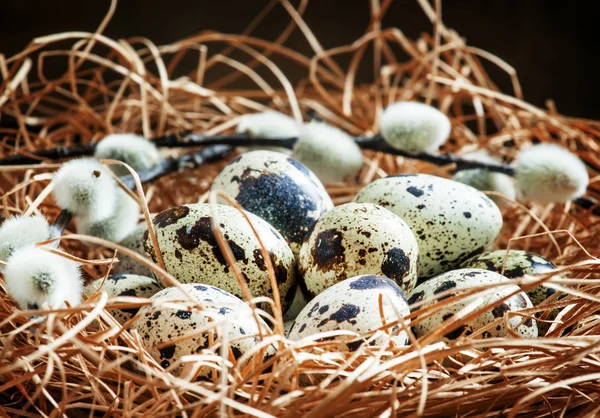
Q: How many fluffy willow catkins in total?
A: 10